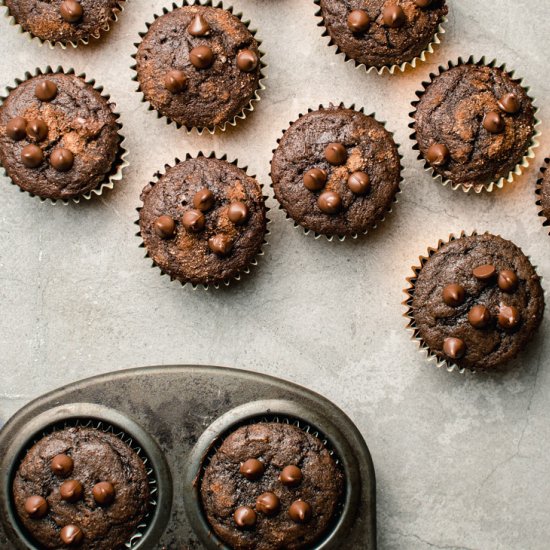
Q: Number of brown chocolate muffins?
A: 11